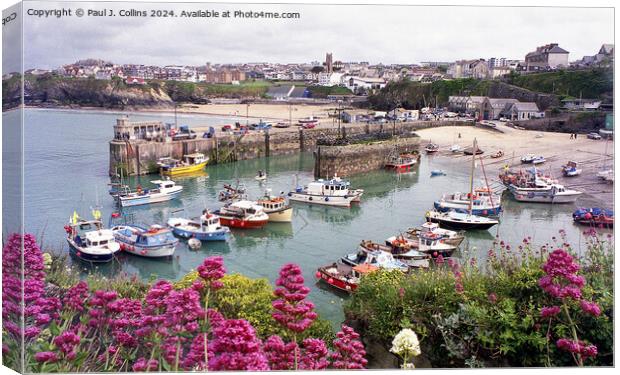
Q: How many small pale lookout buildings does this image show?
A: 1